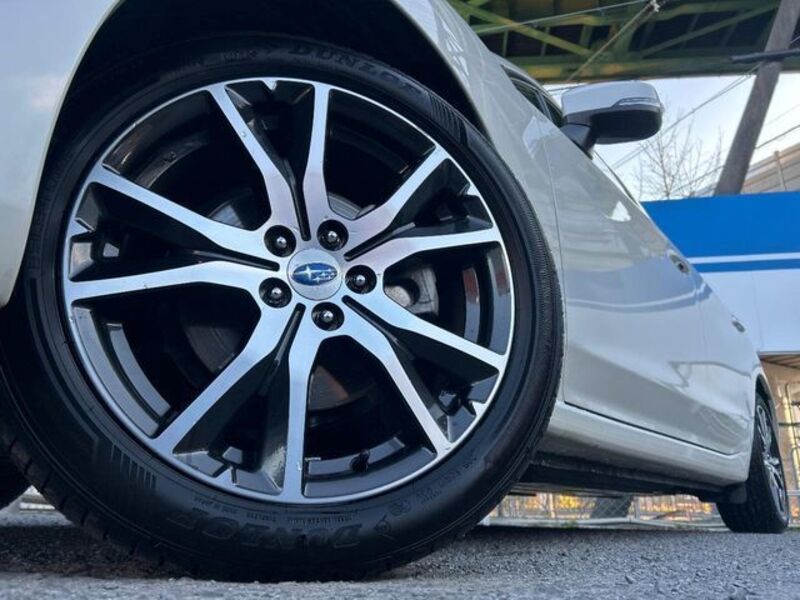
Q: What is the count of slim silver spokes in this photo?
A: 10